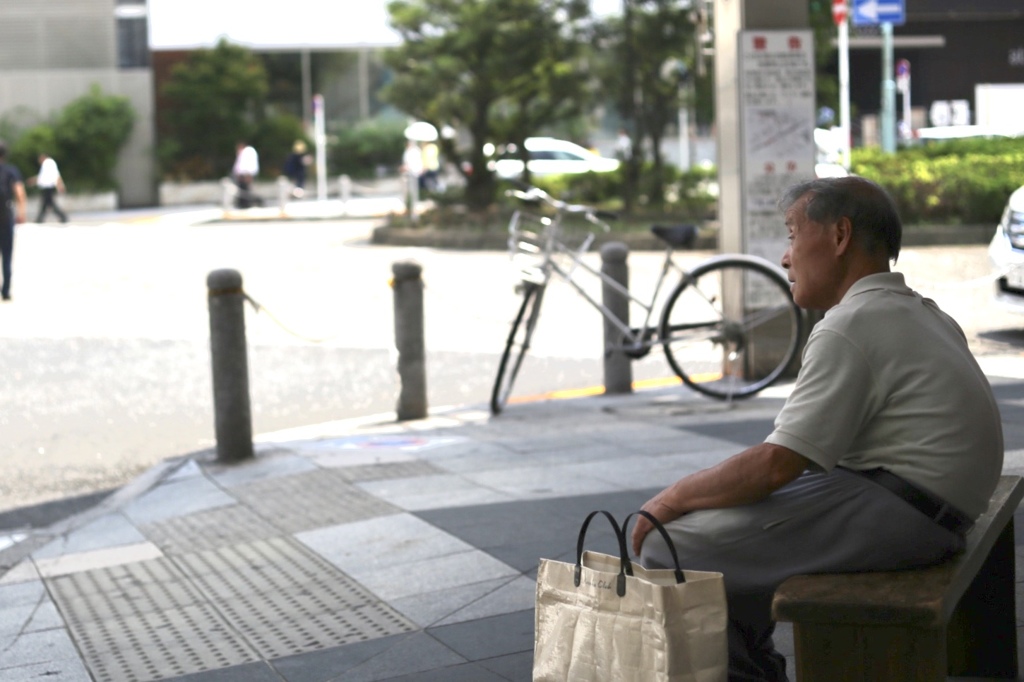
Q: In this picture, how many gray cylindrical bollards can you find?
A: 3